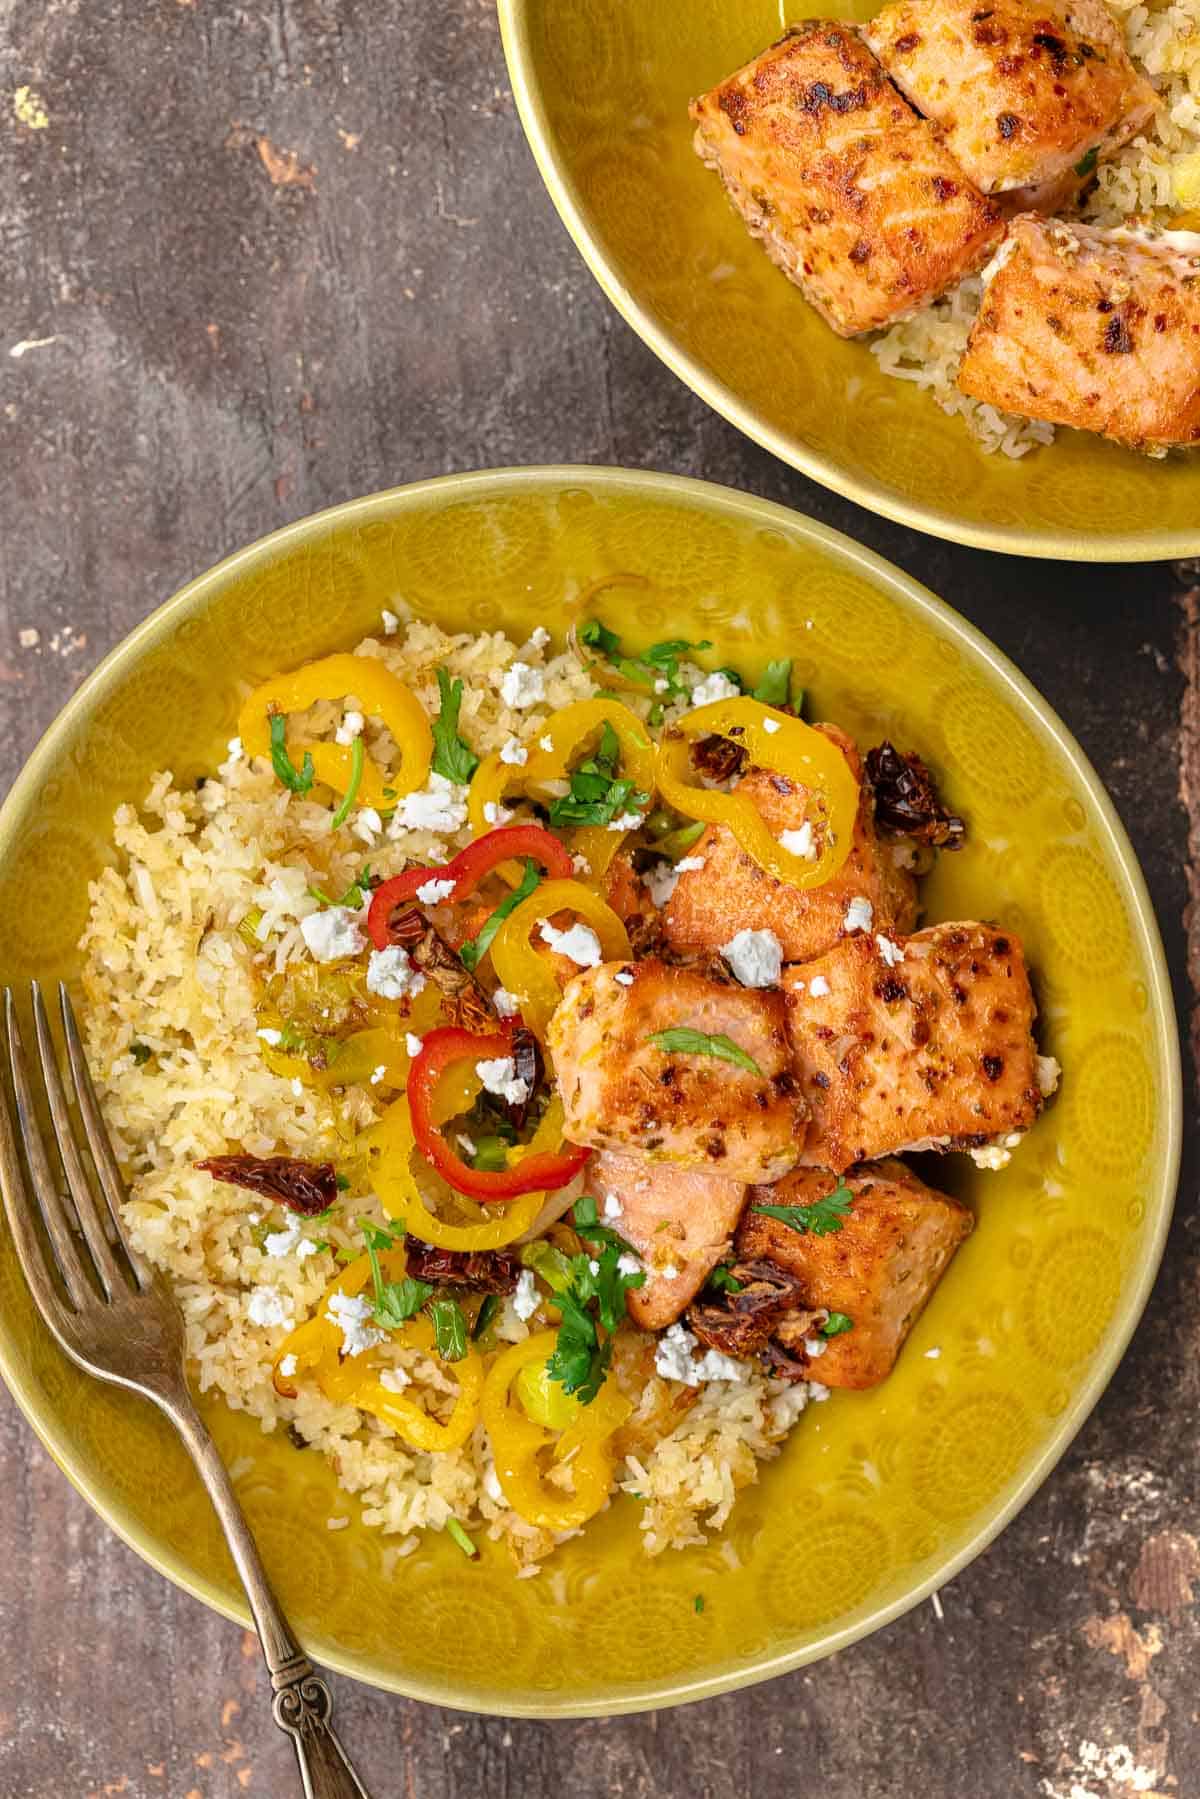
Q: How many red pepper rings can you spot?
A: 2